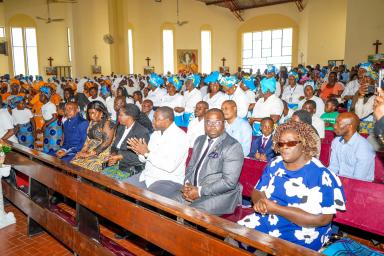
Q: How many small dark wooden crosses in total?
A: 5